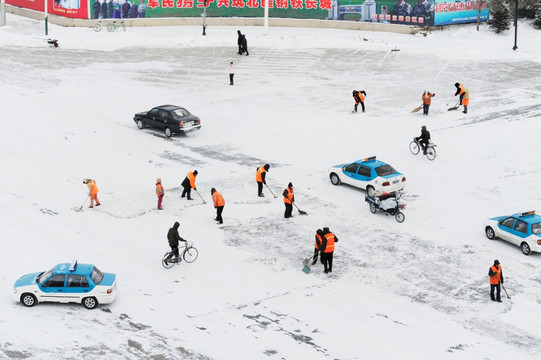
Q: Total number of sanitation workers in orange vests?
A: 13